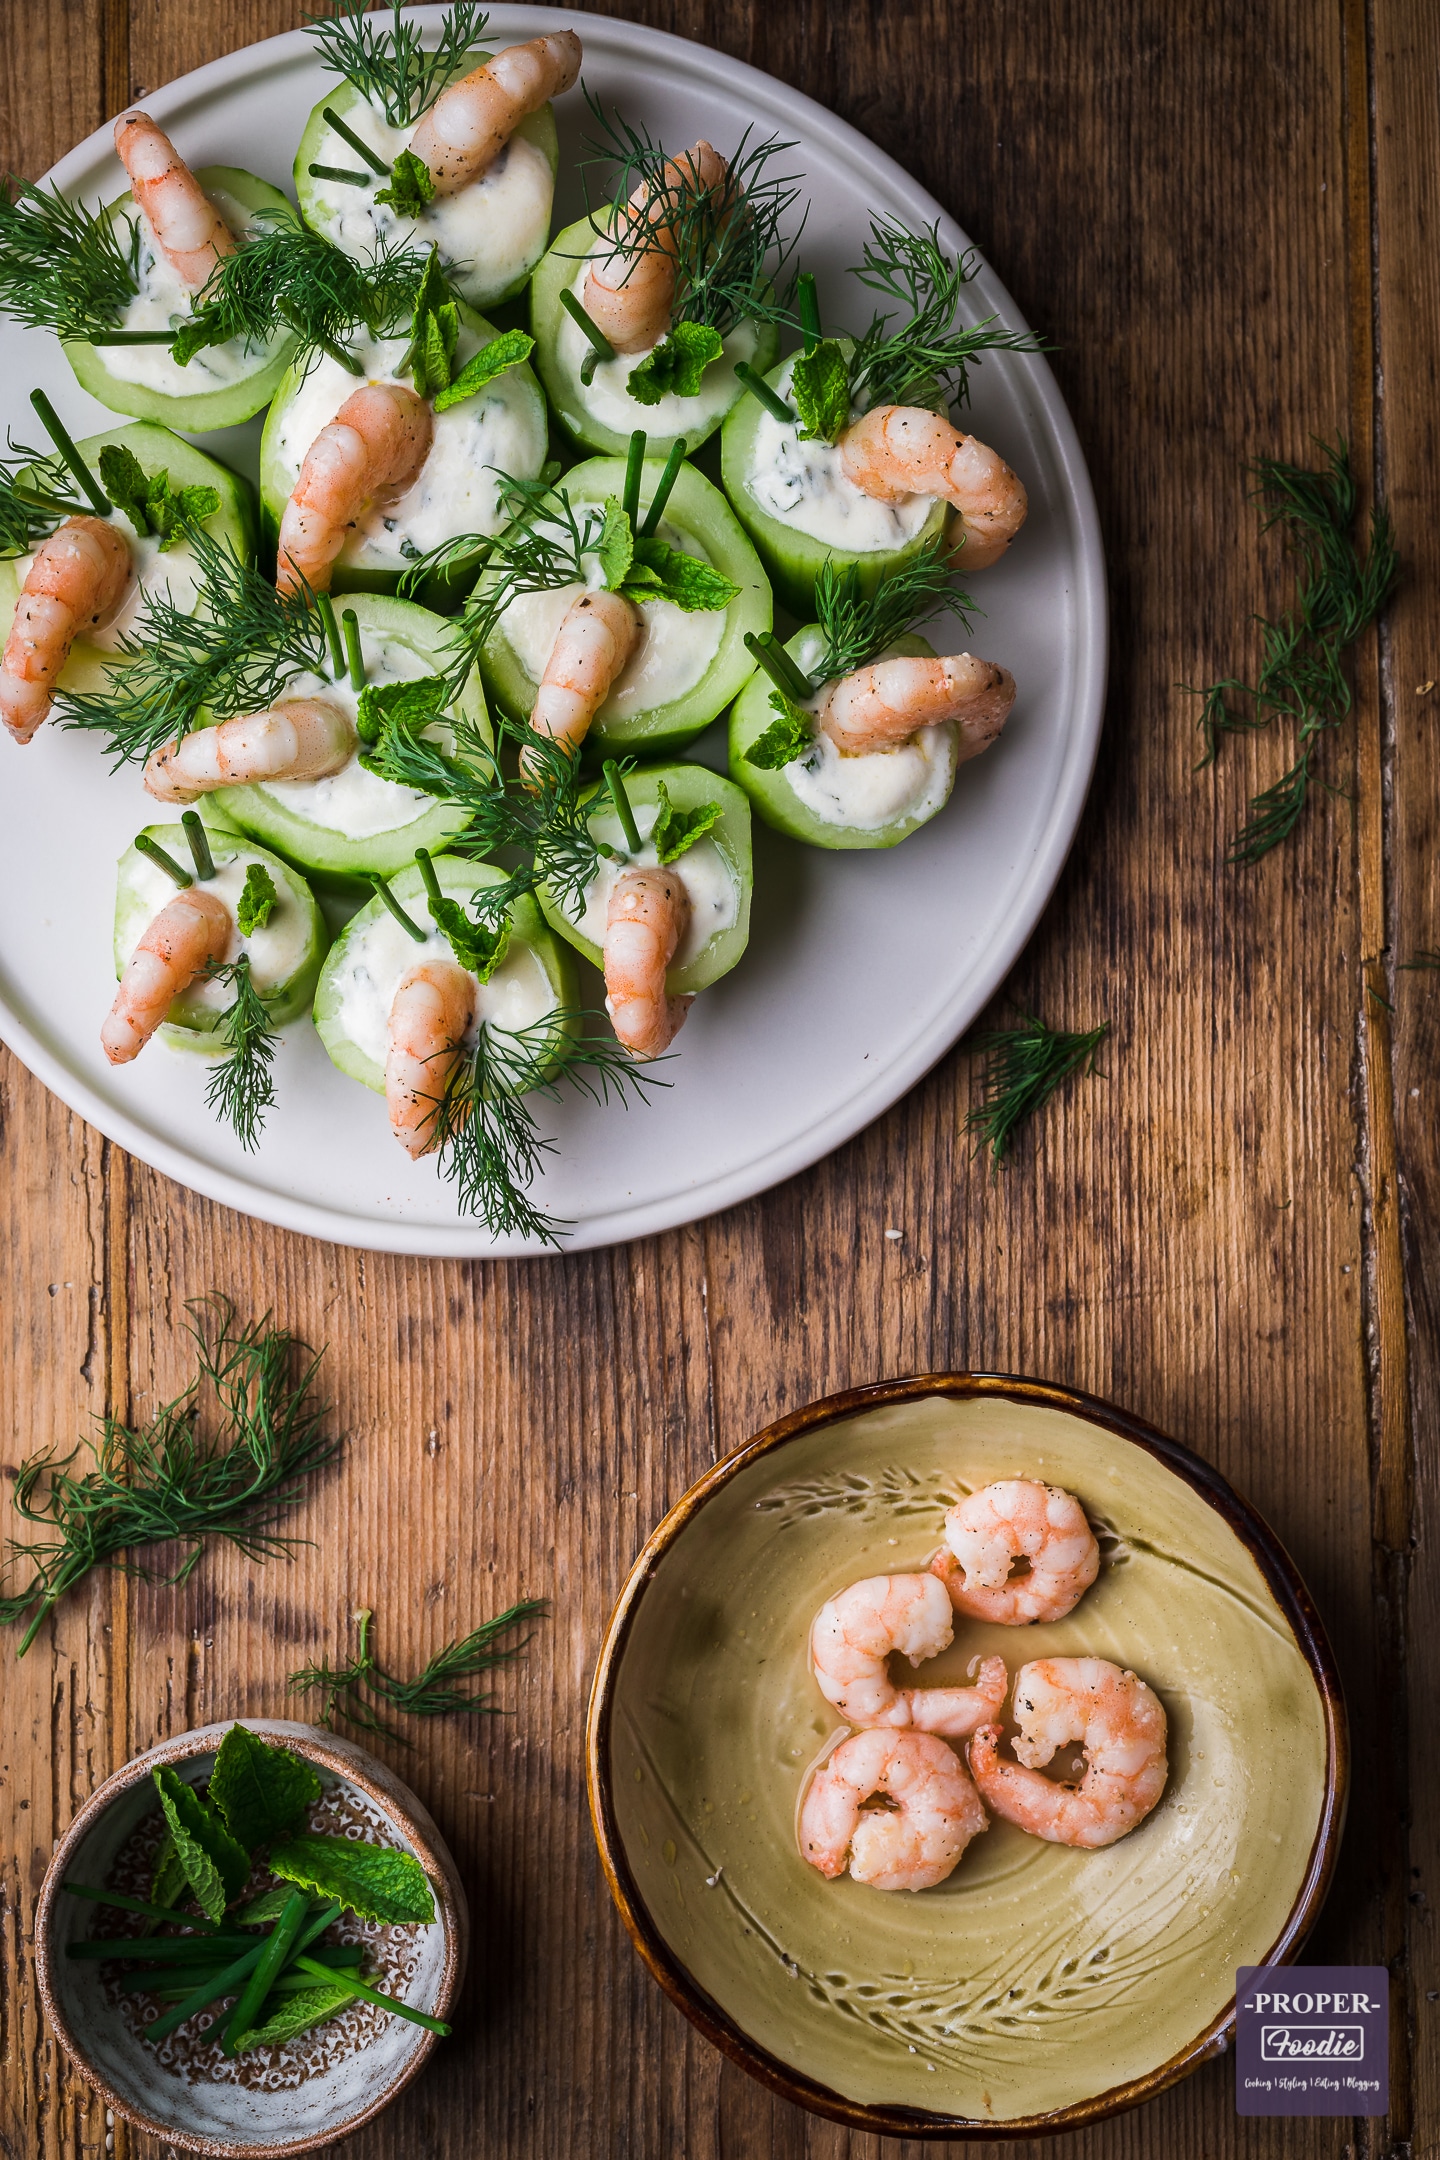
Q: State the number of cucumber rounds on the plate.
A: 12